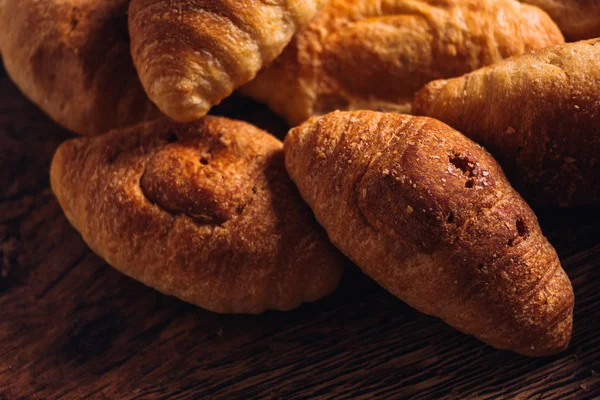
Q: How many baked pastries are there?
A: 7